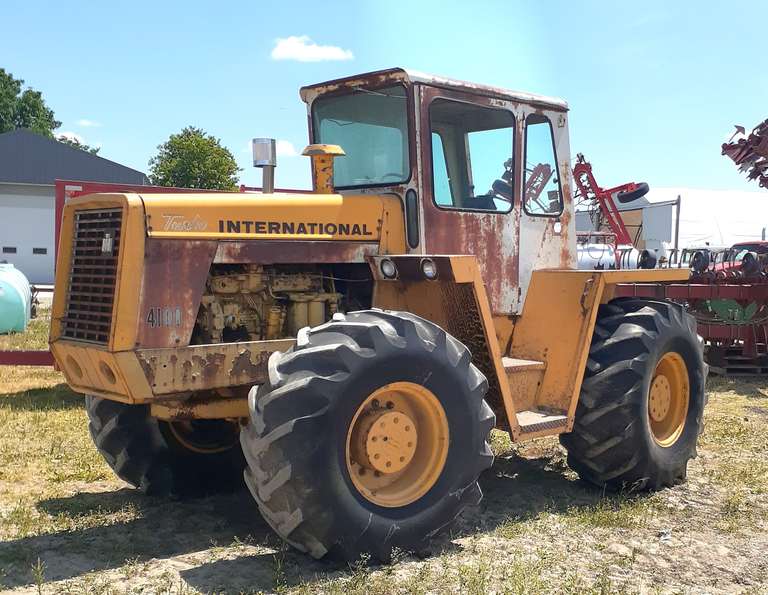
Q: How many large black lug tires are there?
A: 3